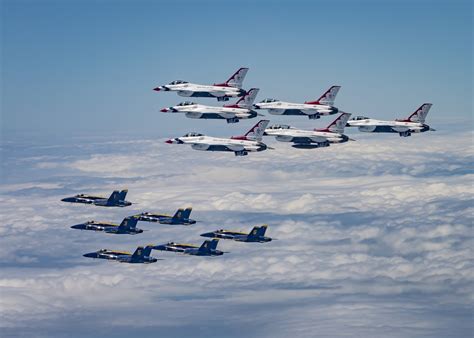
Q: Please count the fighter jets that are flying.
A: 12